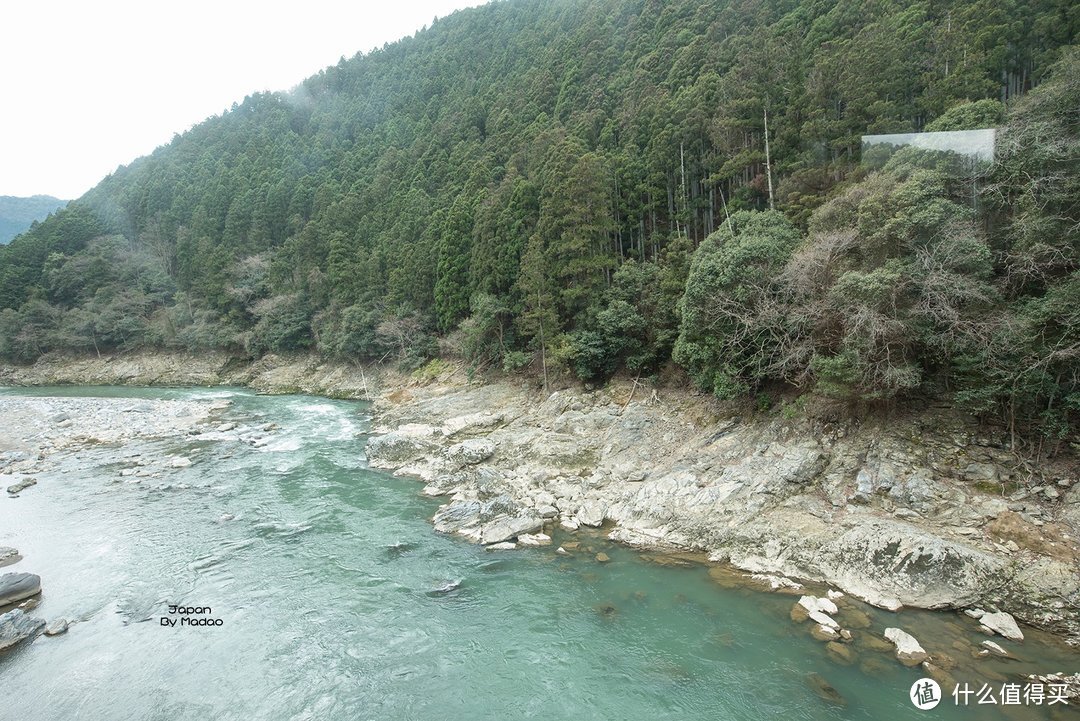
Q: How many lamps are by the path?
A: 0